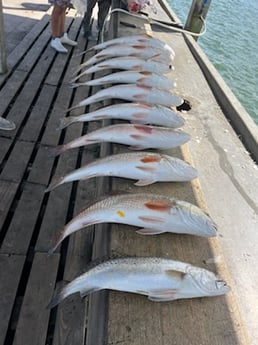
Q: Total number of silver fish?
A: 10